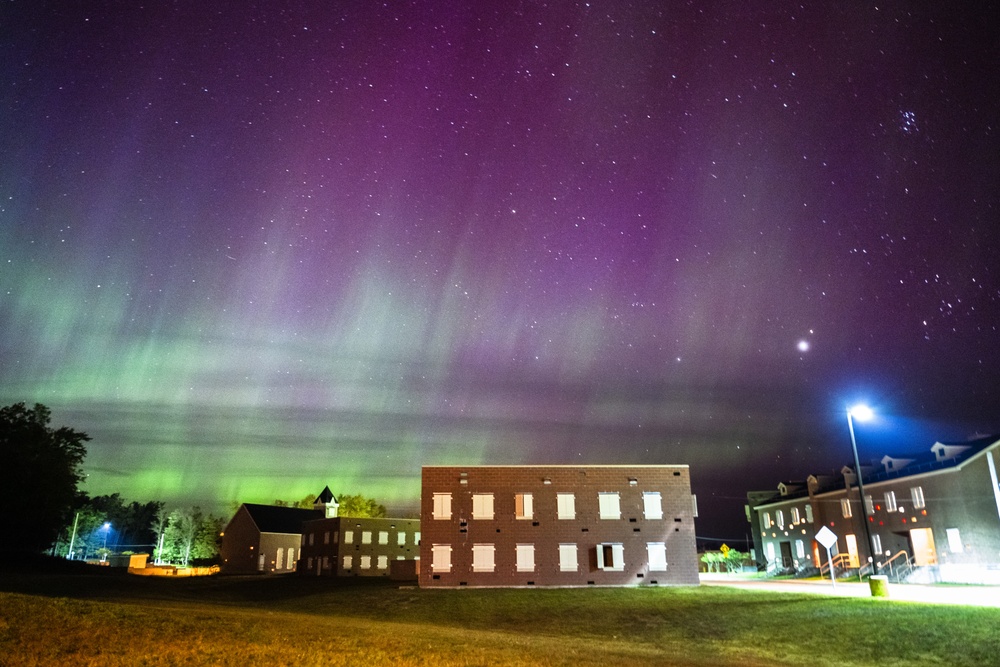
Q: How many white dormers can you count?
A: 5